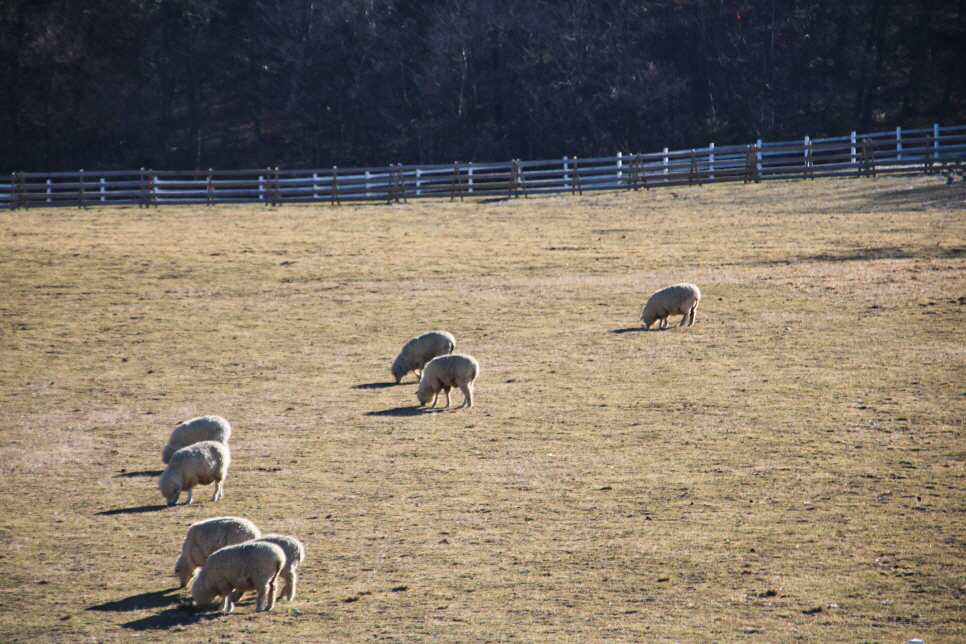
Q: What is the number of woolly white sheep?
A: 8